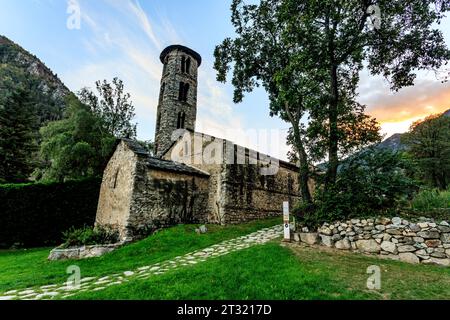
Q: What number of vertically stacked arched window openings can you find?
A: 3